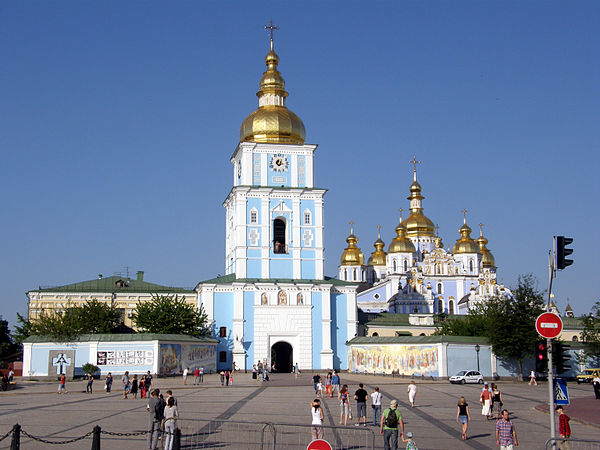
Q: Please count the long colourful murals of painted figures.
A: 2